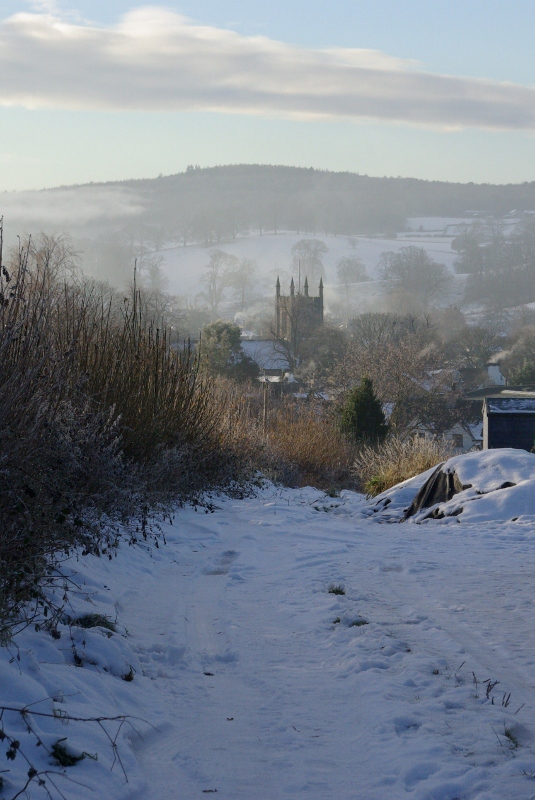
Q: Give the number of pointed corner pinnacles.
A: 4